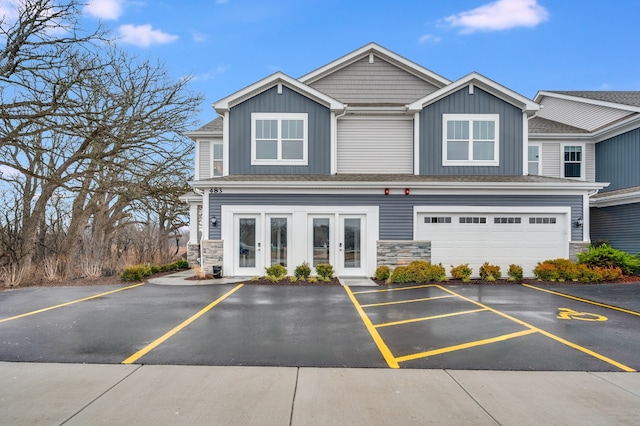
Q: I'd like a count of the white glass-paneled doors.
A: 4